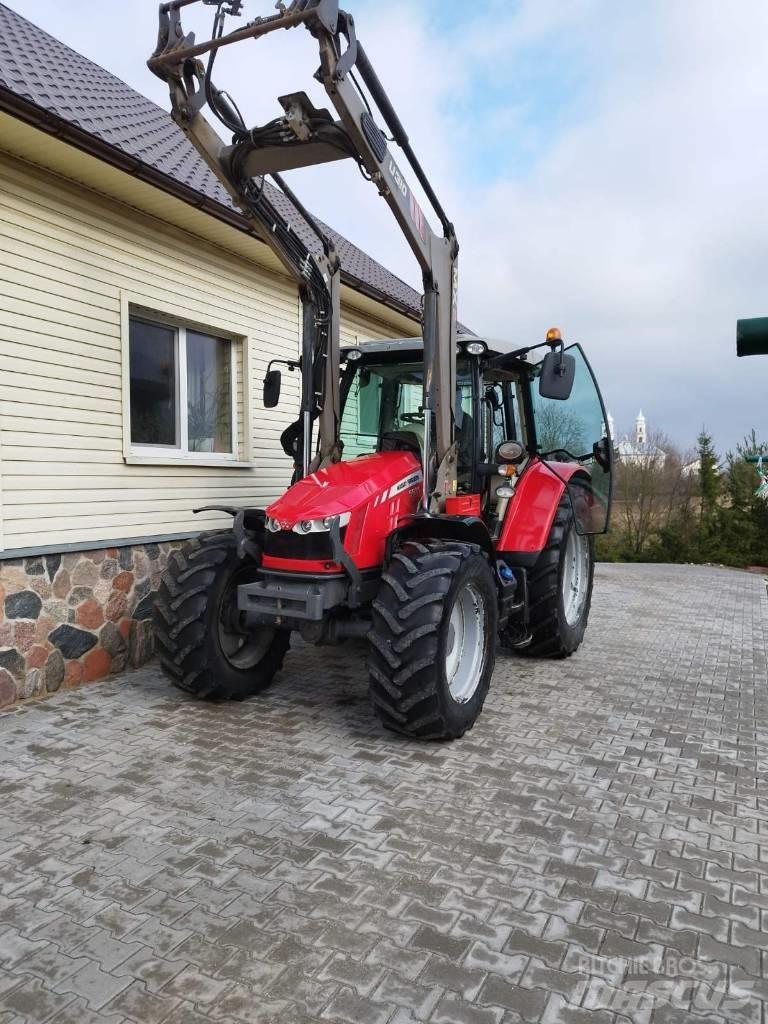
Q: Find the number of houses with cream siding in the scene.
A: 1